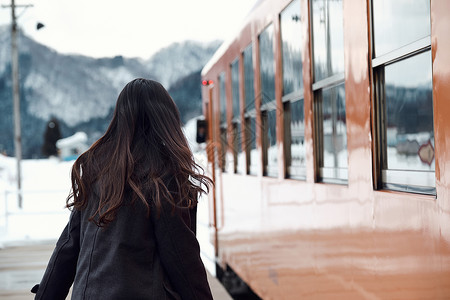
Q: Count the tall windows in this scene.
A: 7